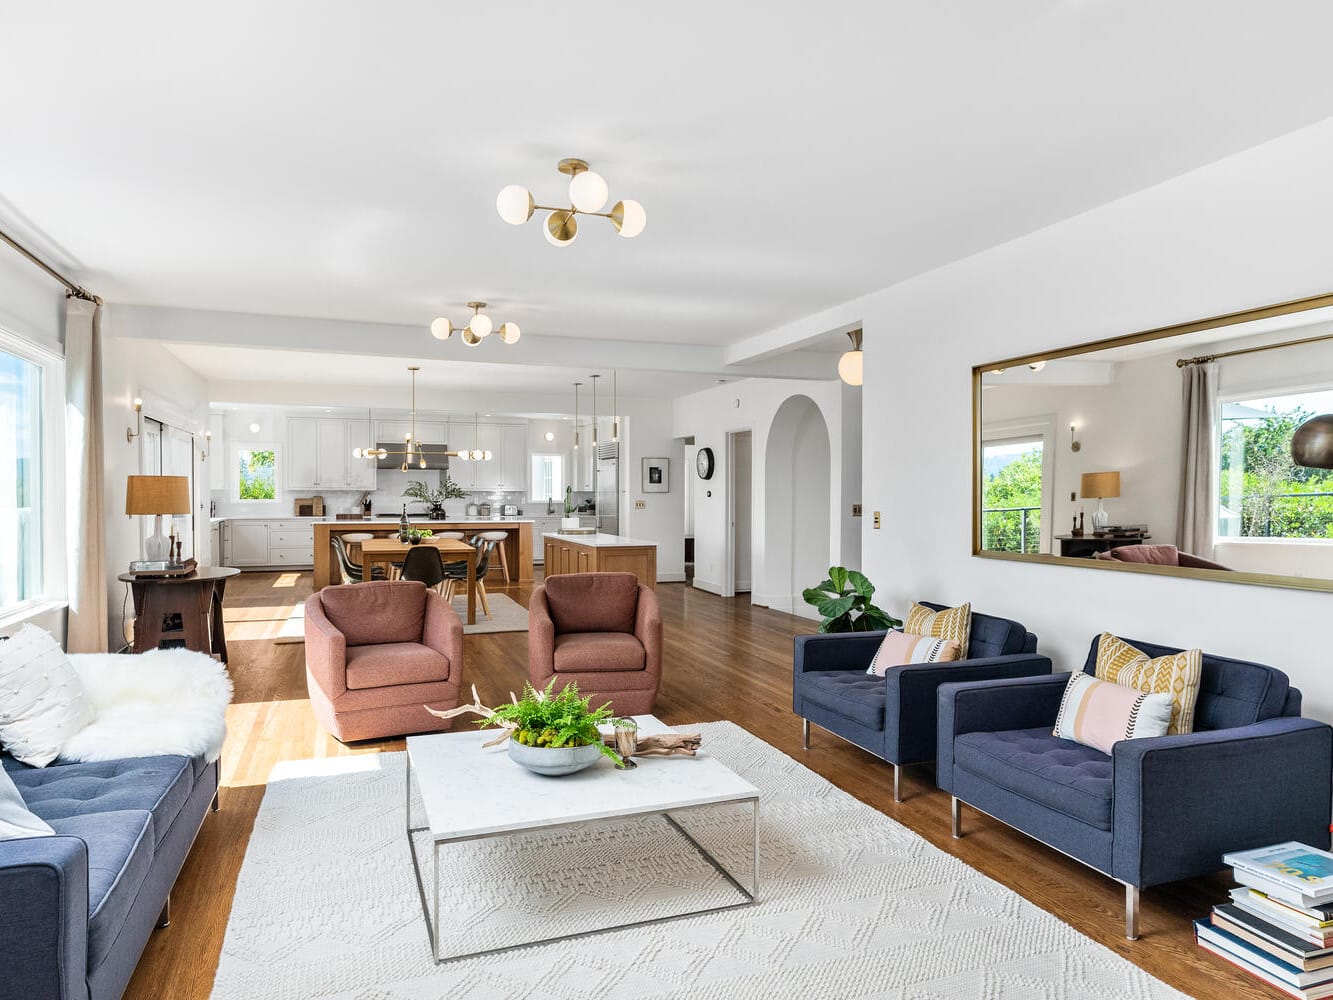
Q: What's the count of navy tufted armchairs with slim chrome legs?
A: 2